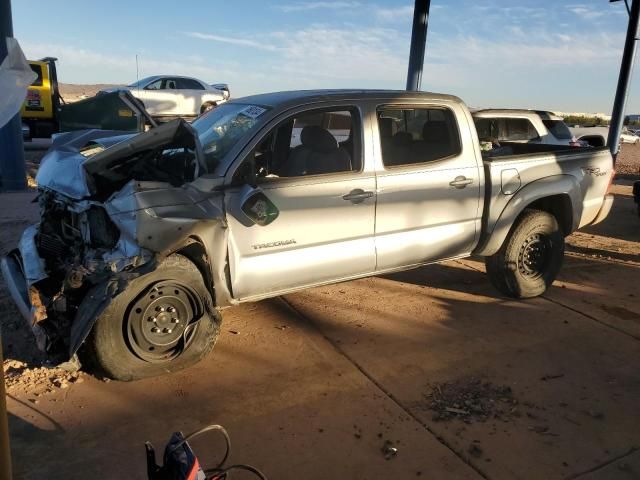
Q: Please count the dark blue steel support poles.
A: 3